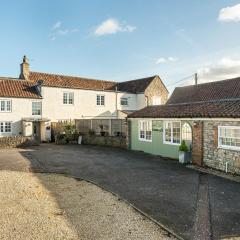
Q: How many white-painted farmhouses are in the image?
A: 1